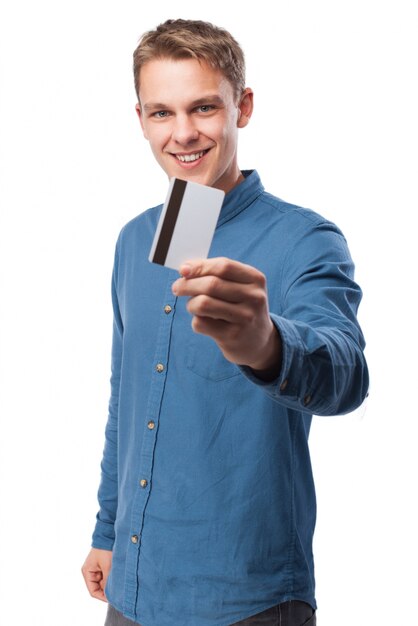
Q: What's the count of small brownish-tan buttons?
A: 7